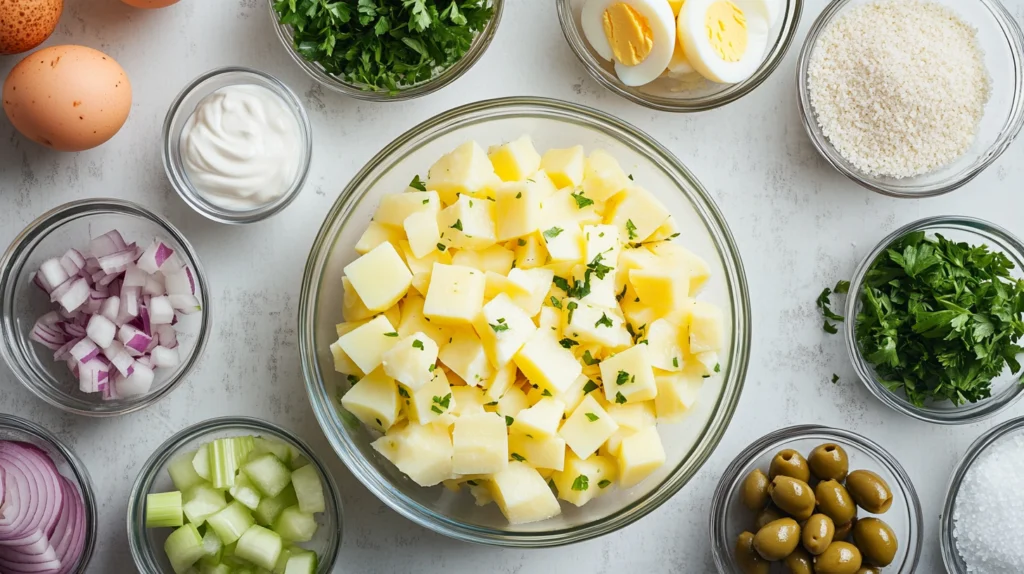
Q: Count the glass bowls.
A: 11